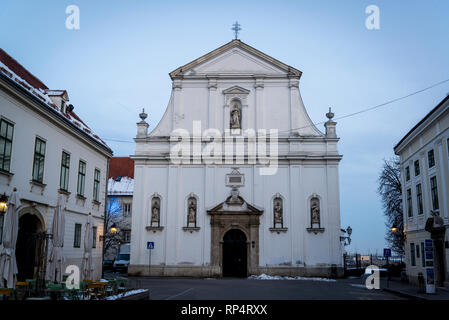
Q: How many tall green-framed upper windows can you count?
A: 5